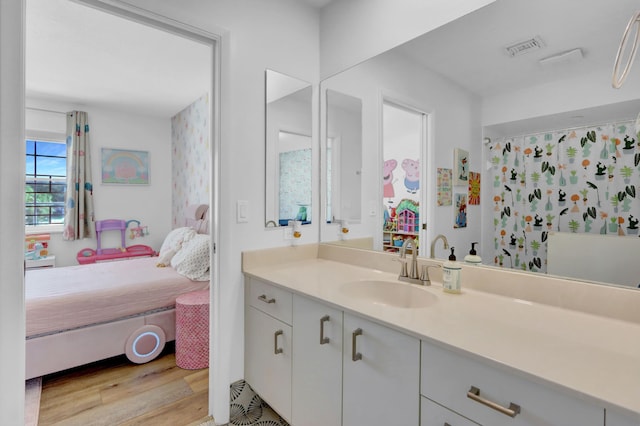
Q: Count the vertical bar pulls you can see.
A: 3